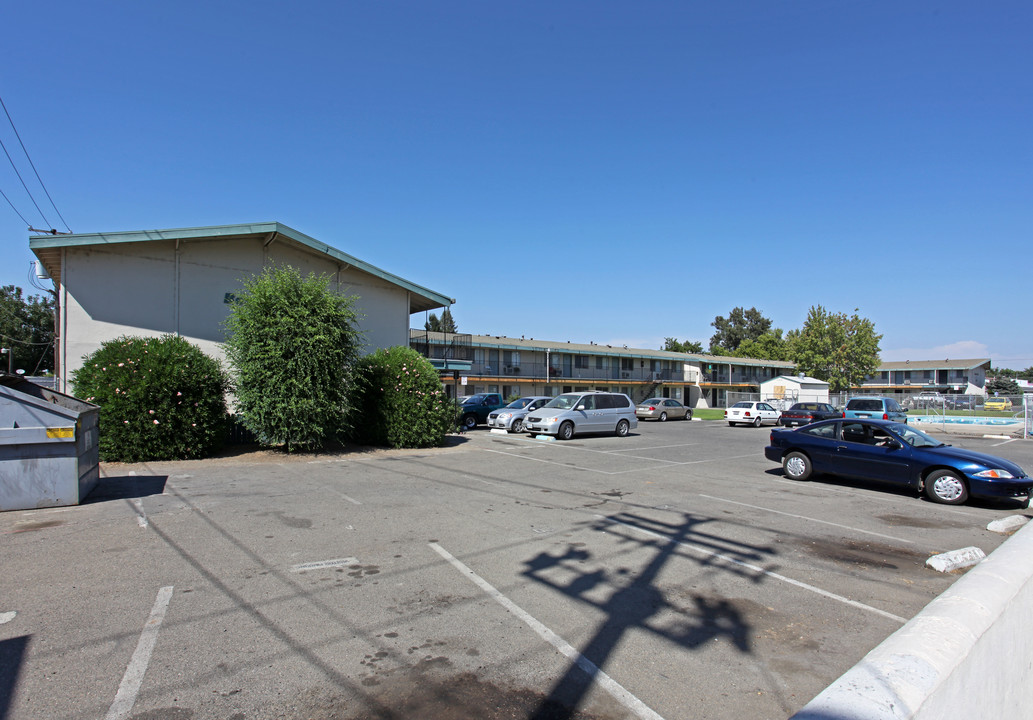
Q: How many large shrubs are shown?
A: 3